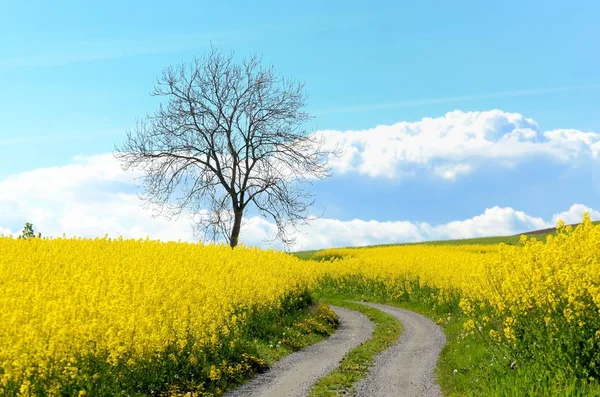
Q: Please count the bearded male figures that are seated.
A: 0